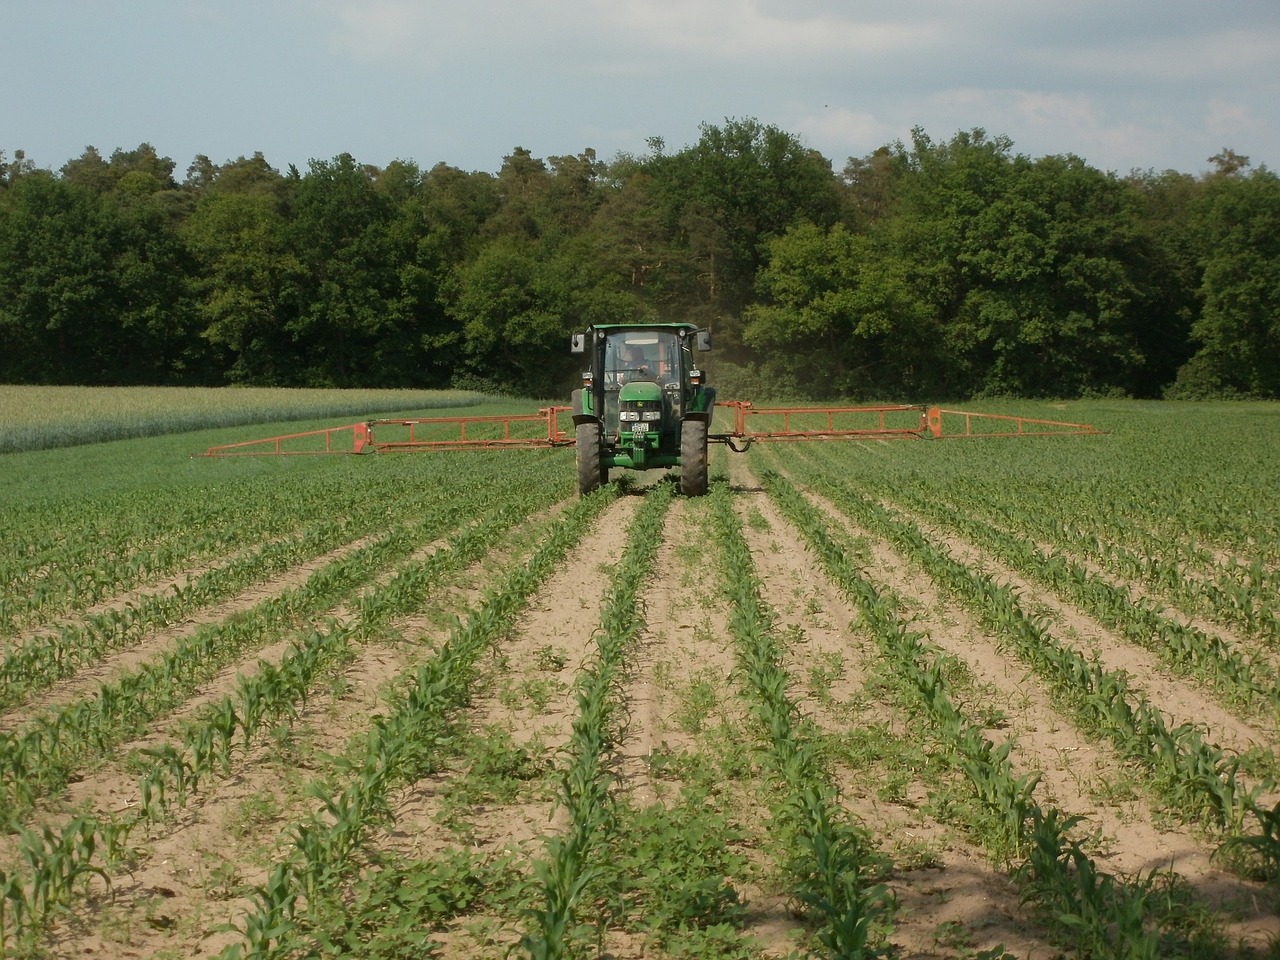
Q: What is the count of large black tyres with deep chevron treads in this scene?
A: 2